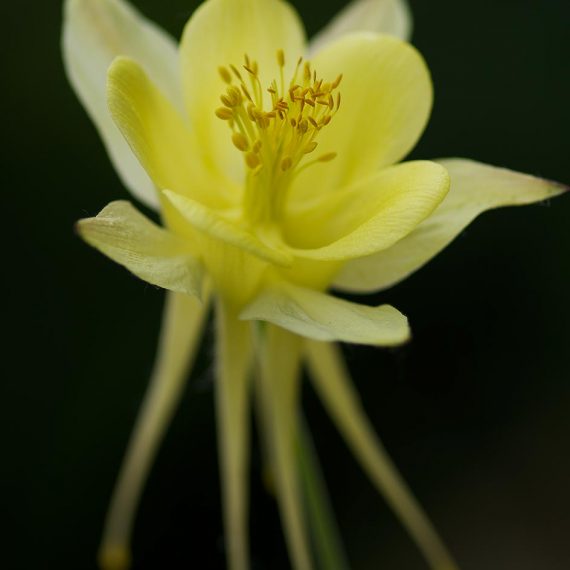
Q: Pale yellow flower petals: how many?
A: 10